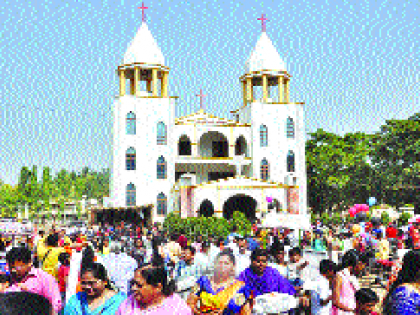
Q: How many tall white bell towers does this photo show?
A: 2